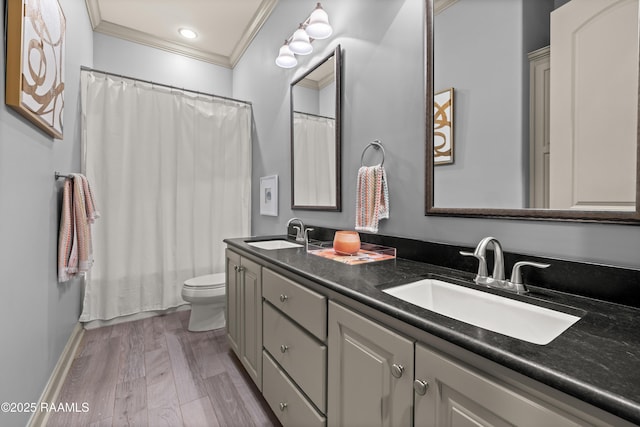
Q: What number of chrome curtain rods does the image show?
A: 1